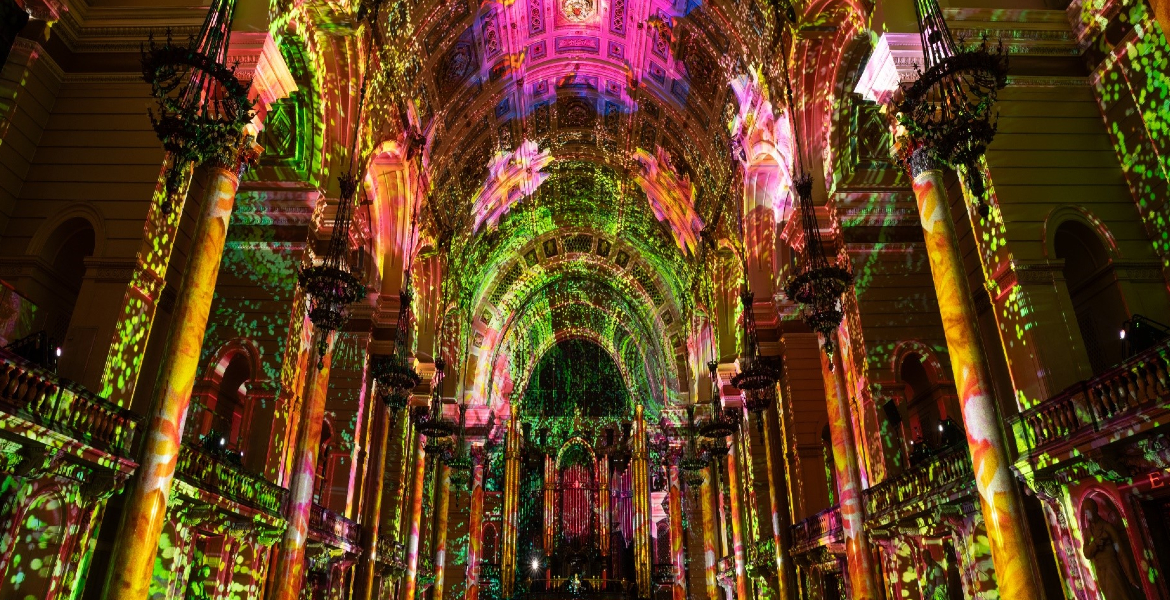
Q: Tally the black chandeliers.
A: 10